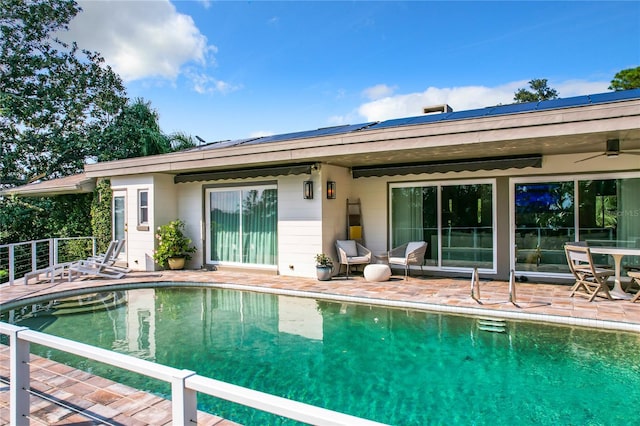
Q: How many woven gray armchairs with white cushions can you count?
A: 2